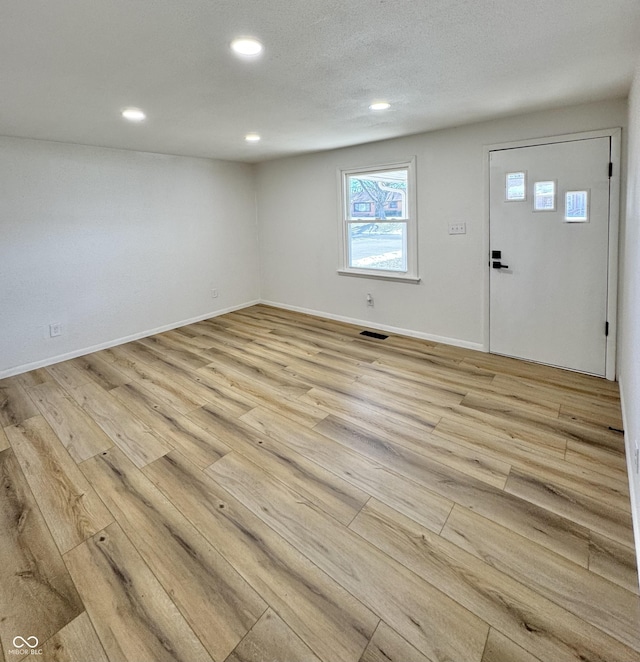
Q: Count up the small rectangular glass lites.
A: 3